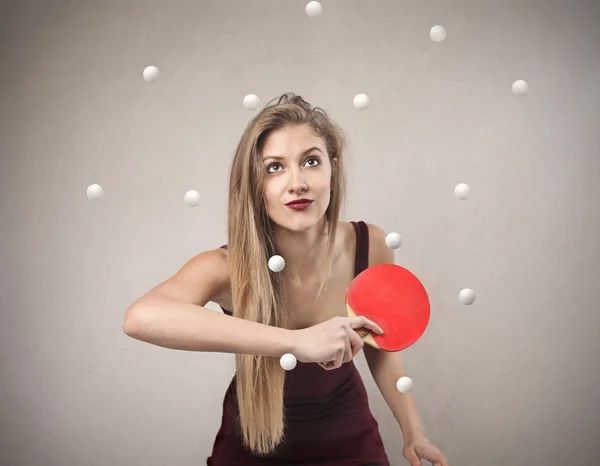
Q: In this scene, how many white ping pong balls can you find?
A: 14